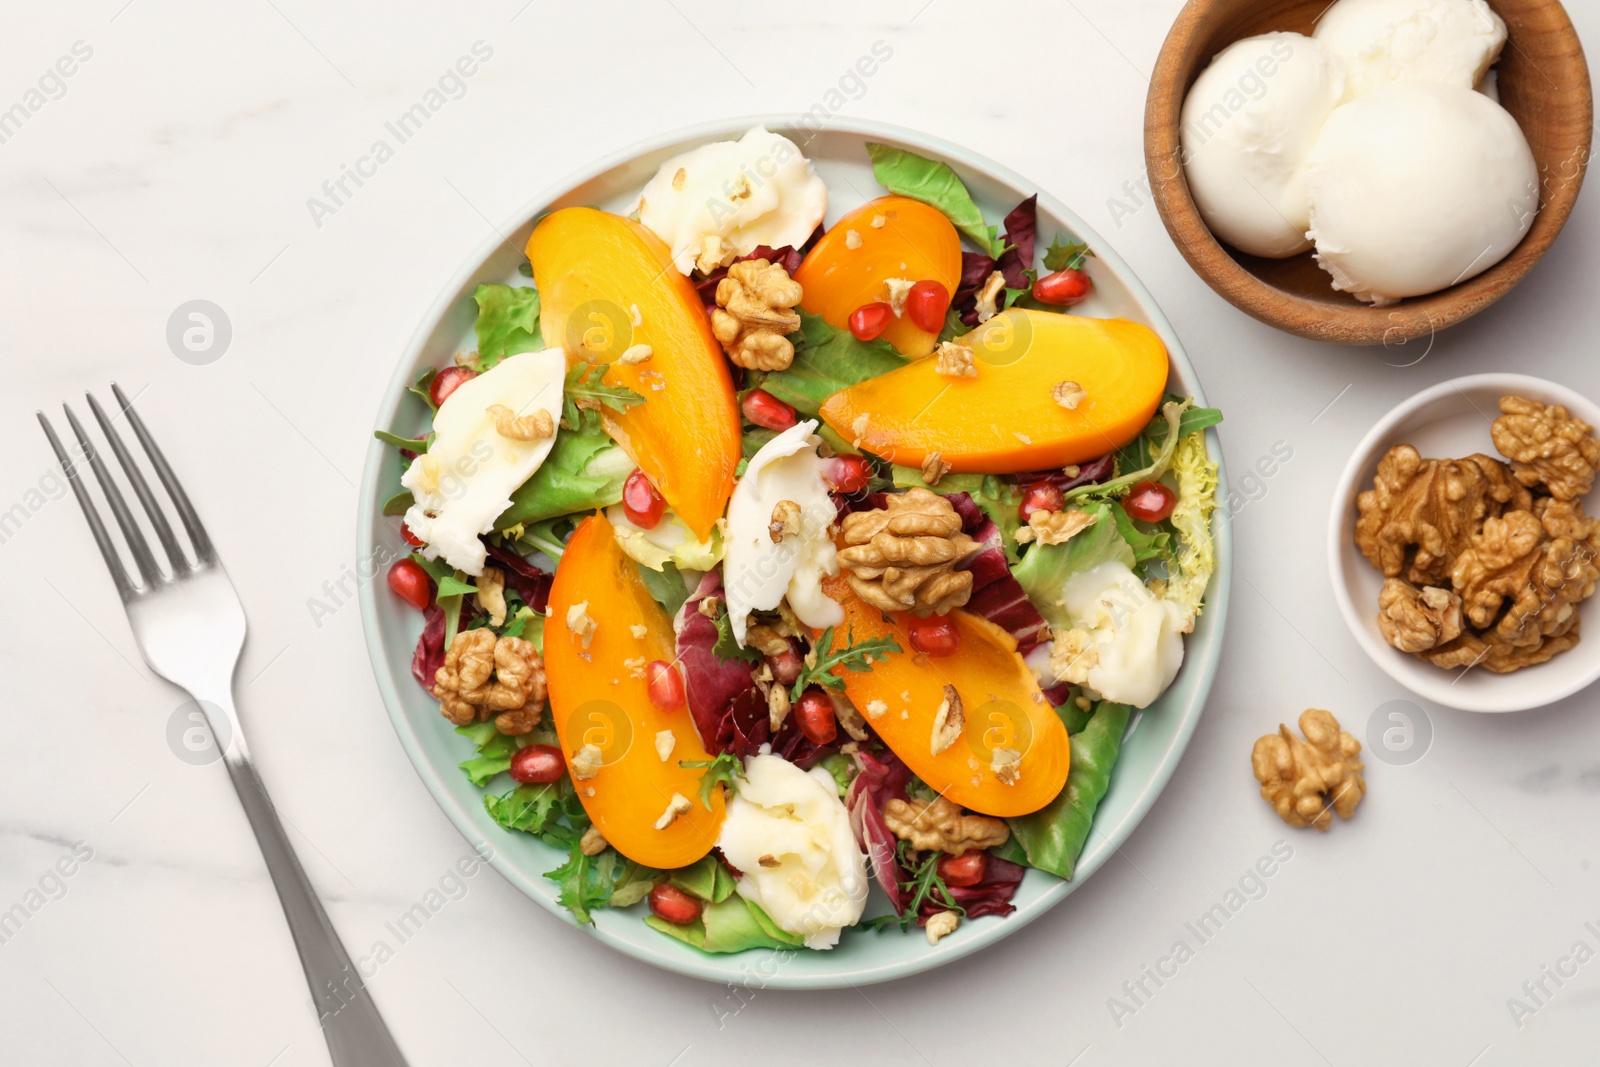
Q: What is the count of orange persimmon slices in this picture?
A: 5